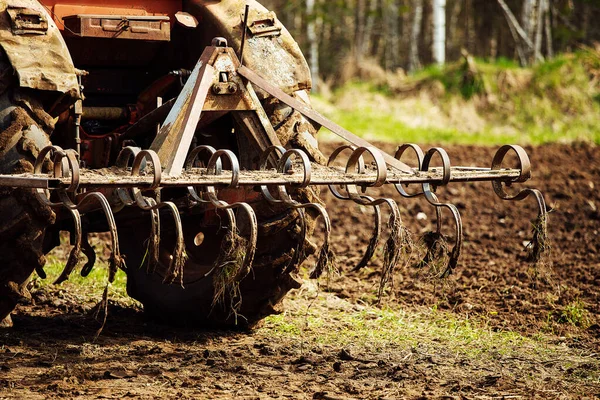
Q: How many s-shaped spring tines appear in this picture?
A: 13